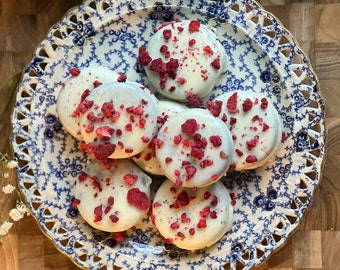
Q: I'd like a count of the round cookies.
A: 8